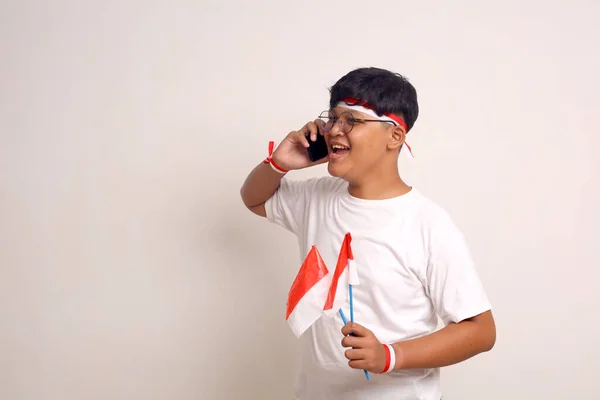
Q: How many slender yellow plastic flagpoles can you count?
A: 0